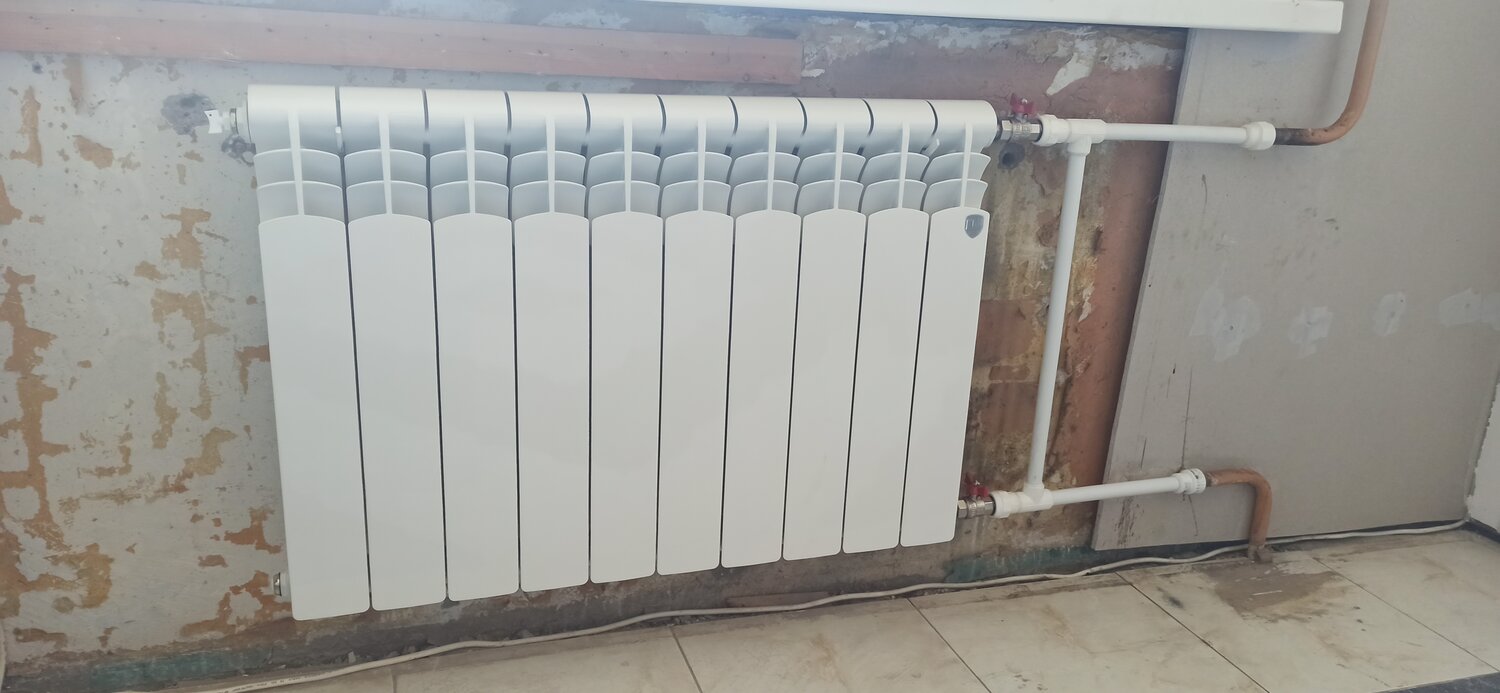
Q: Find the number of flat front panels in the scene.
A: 10